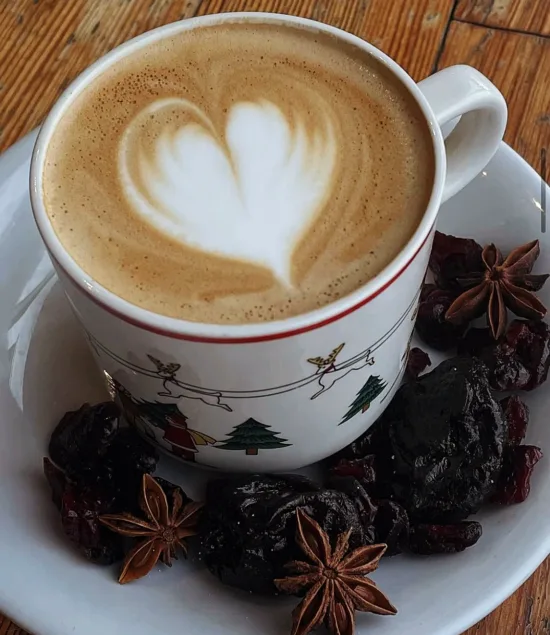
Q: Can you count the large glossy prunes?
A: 2